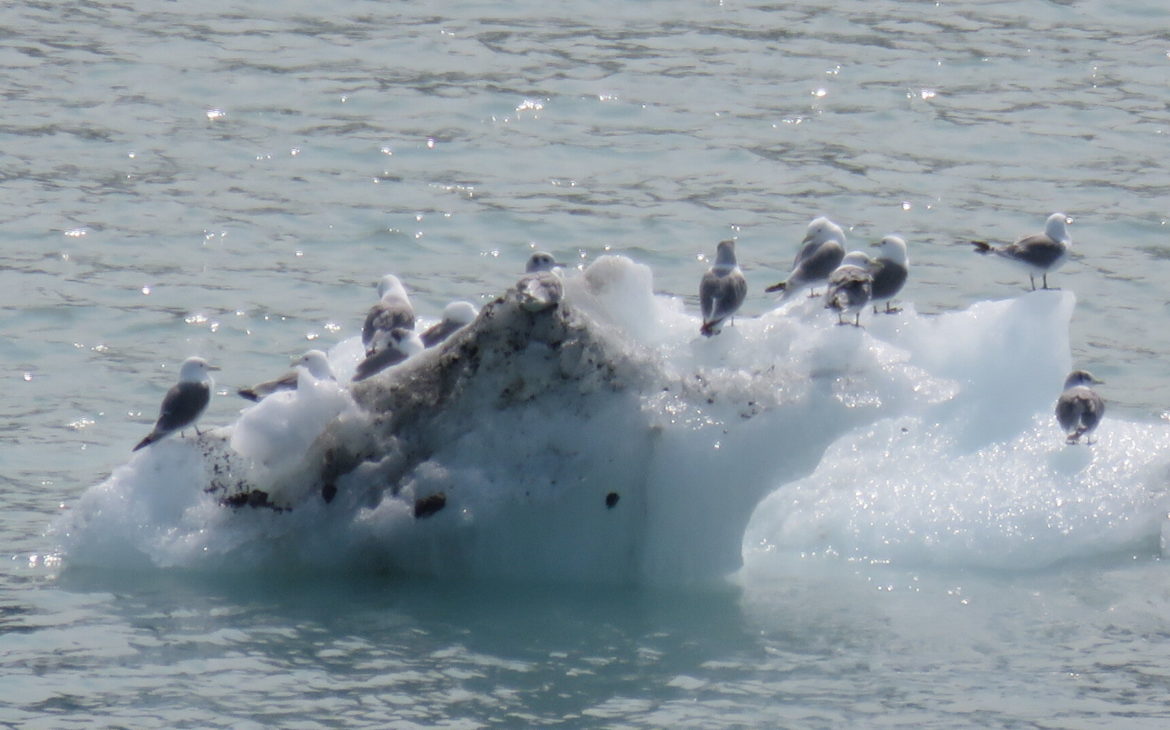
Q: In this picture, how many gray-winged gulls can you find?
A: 12